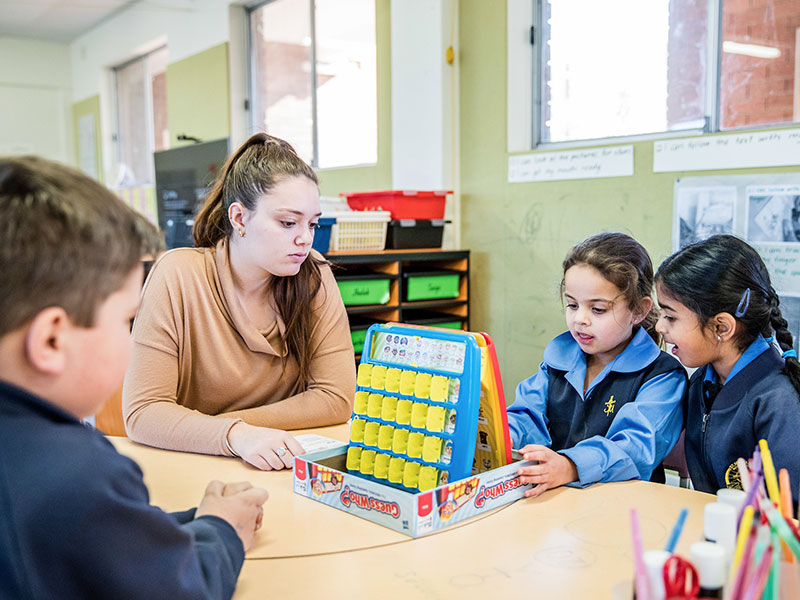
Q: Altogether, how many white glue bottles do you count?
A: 4